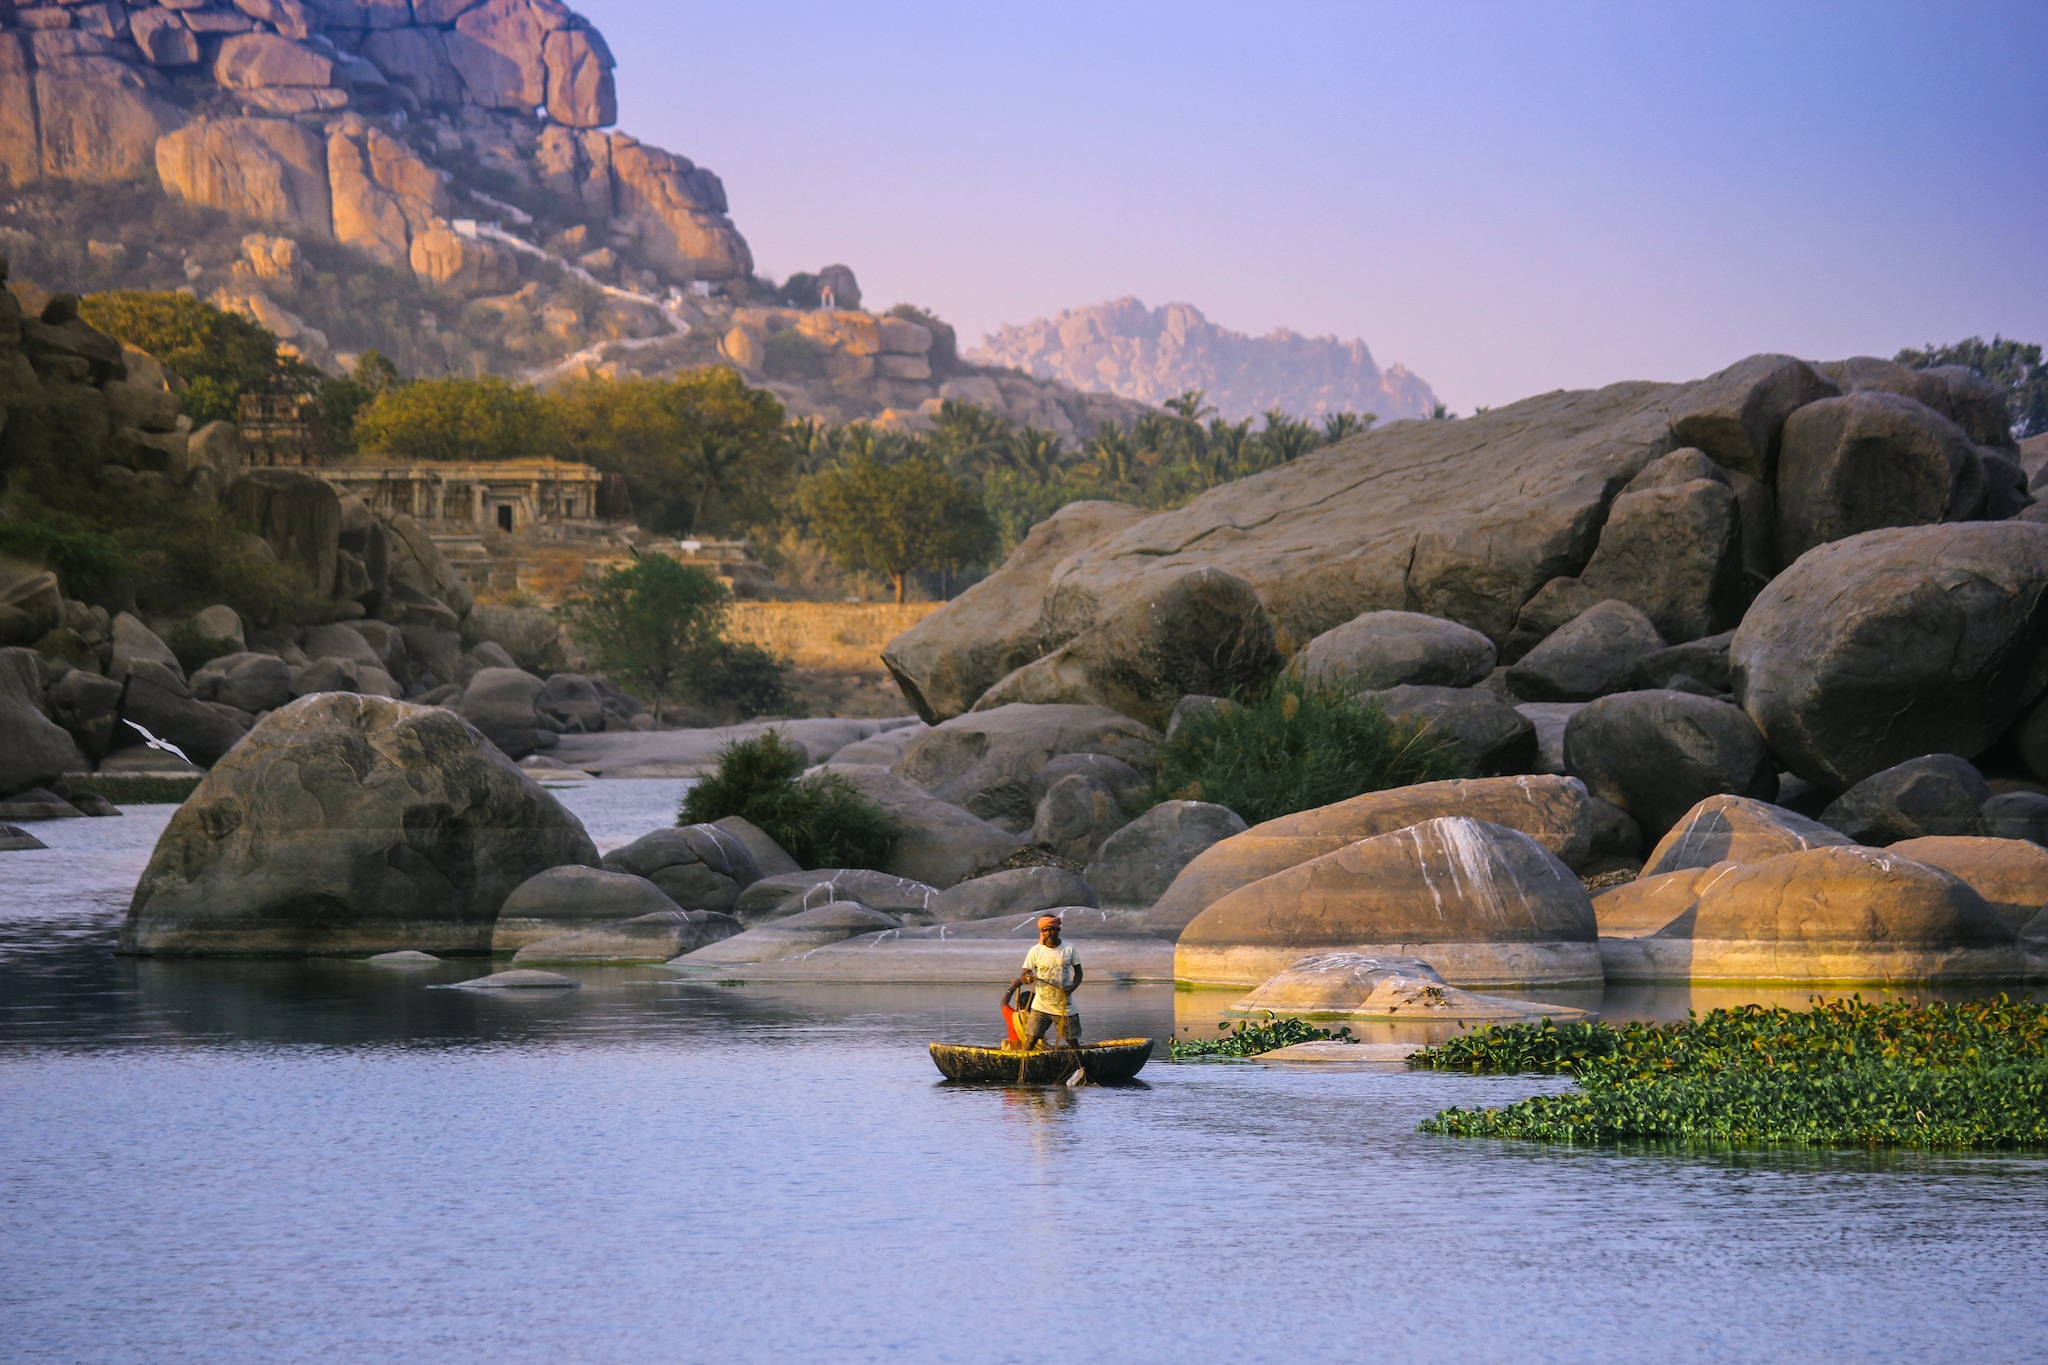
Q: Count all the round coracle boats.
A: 1